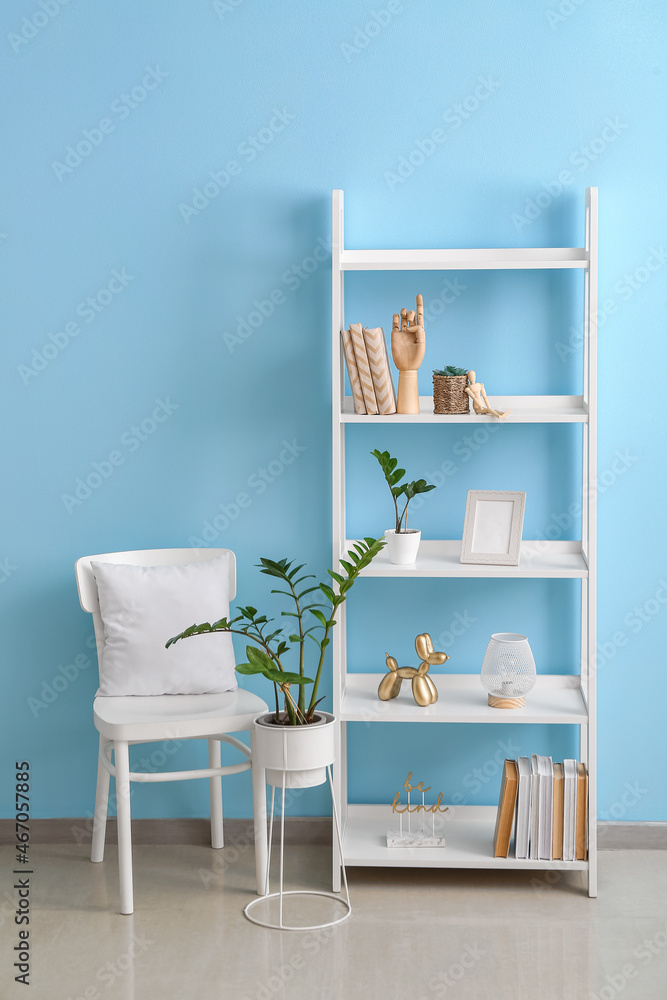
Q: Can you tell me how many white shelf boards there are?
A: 5